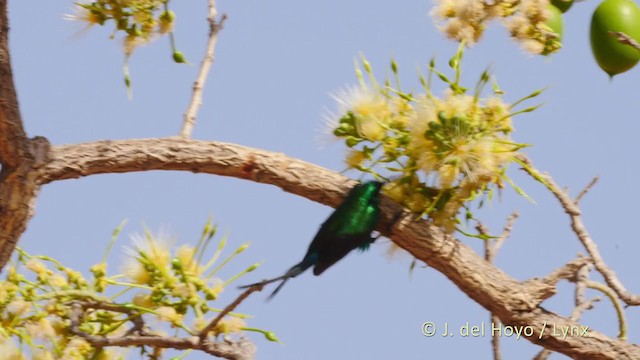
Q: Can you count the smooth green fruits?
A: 3